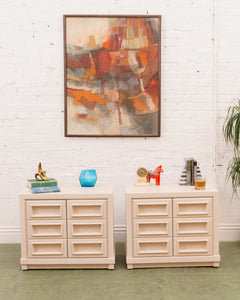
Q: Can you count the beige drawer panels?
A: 12